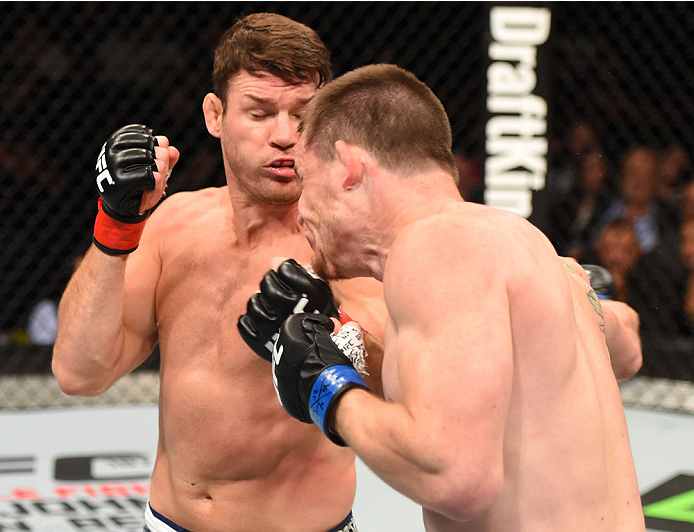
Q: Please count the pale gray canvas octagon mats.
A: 1